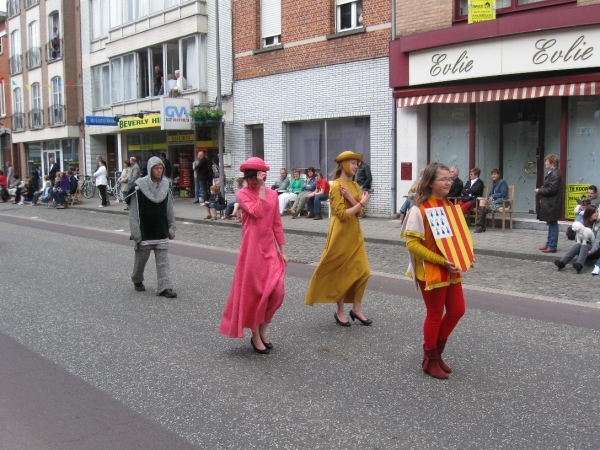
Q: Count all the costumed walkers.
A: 4